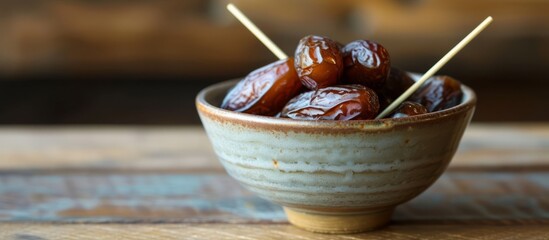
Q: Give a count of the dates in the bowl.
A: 7